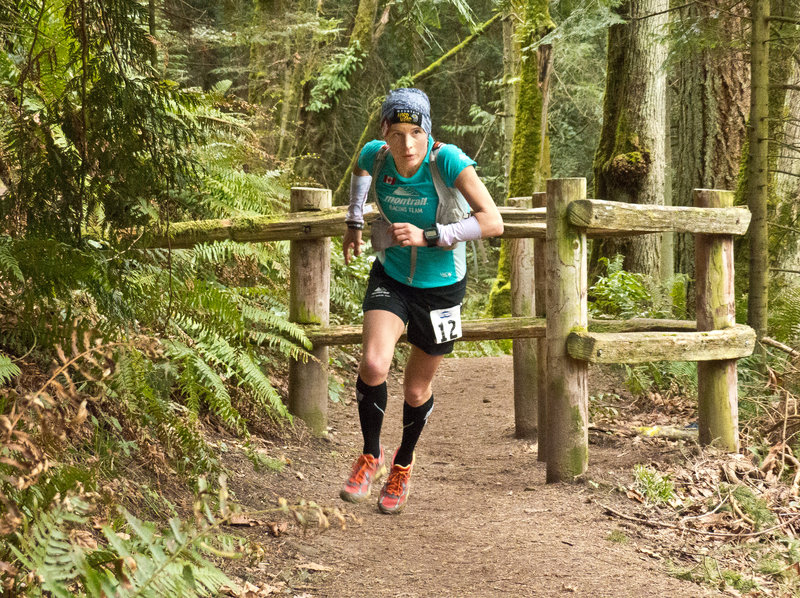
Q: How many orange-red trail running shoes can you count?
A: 2